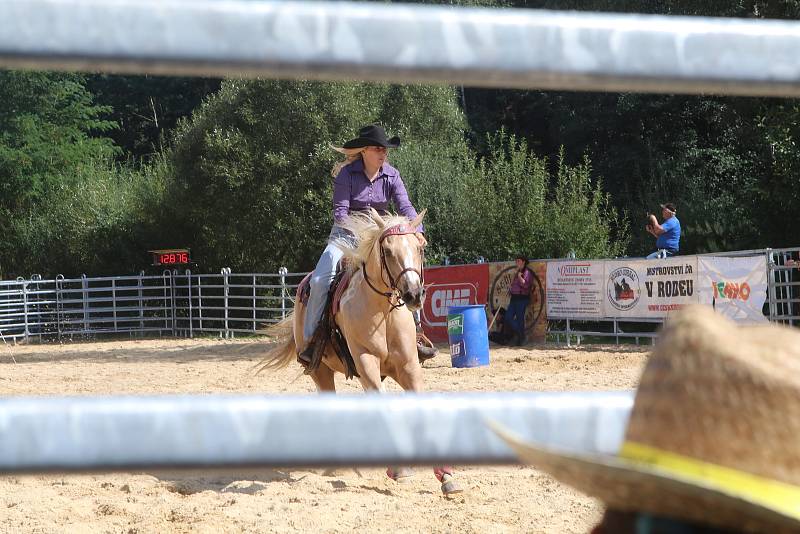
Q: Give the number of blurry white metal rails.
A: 2